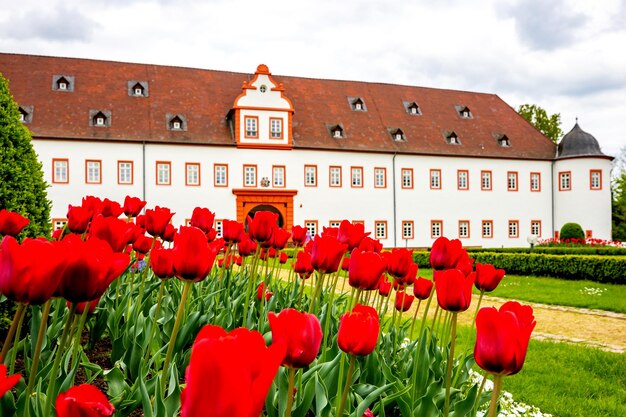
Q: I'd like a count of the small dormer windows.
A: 12